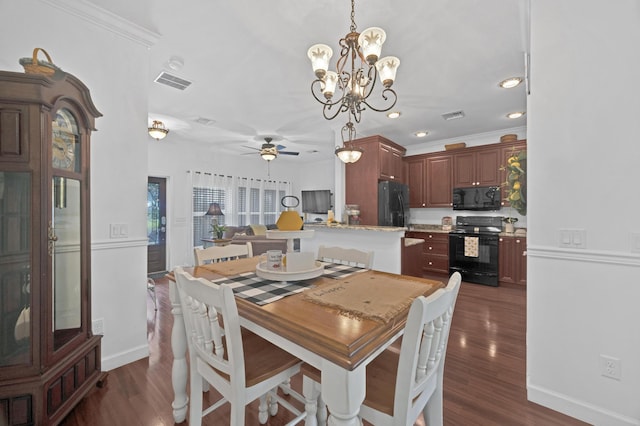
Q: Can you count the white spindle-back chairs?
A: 4